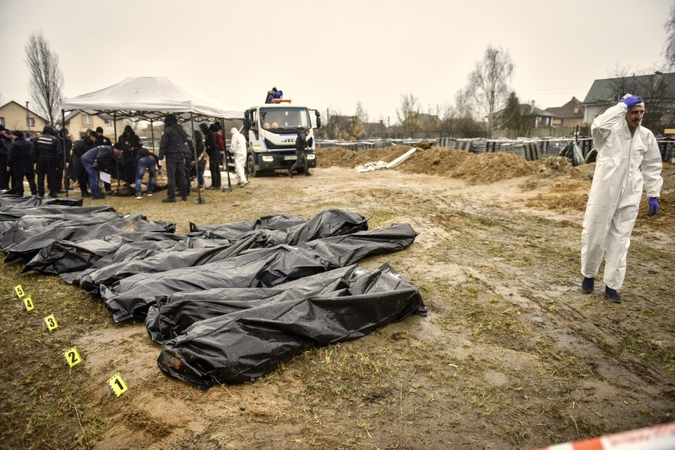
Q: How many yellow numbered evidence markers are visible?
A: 5